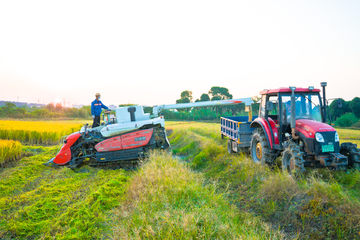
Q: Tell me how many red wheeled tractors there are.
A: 1